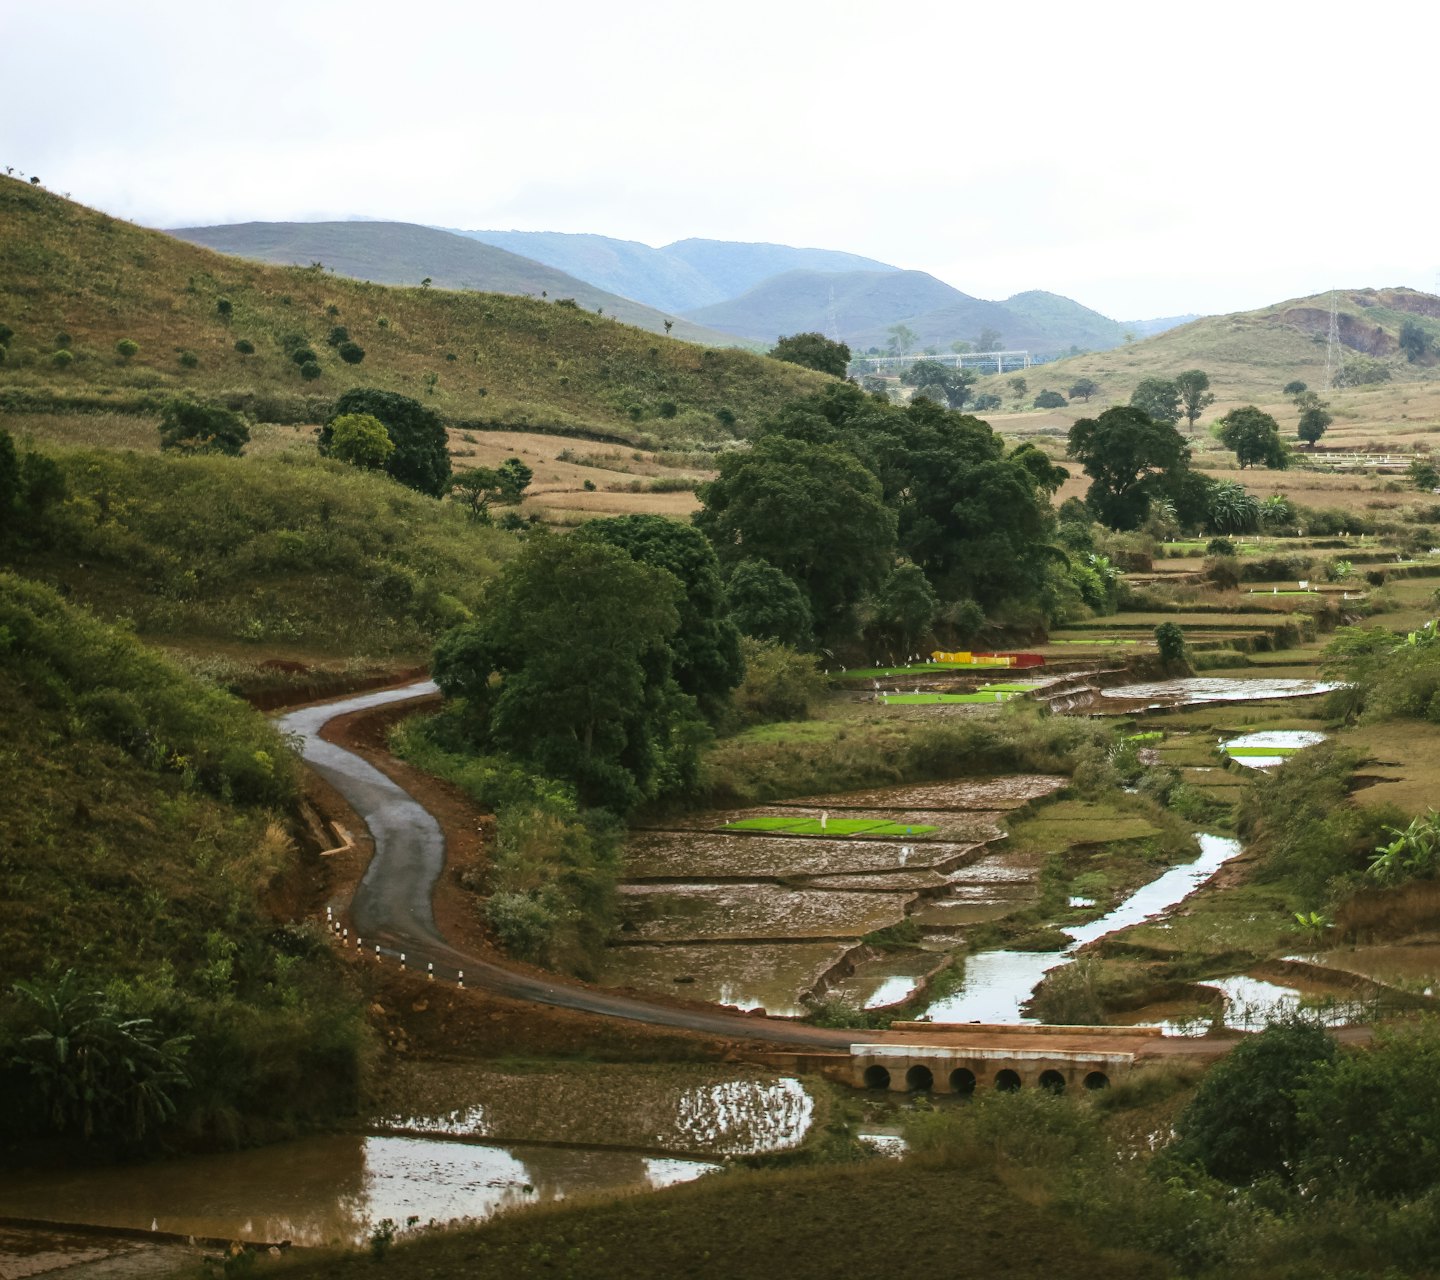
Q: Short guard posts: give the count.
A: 9